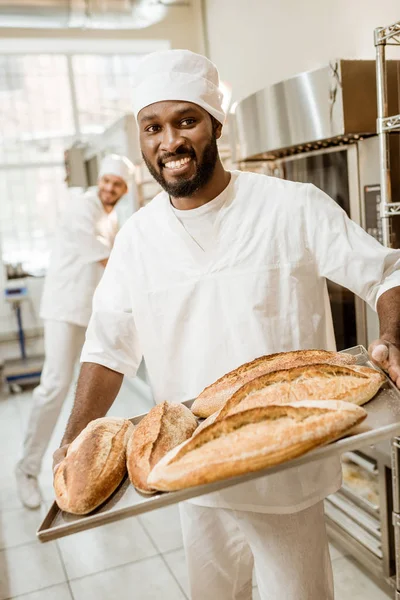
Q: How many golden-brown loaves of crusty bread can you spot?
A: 5